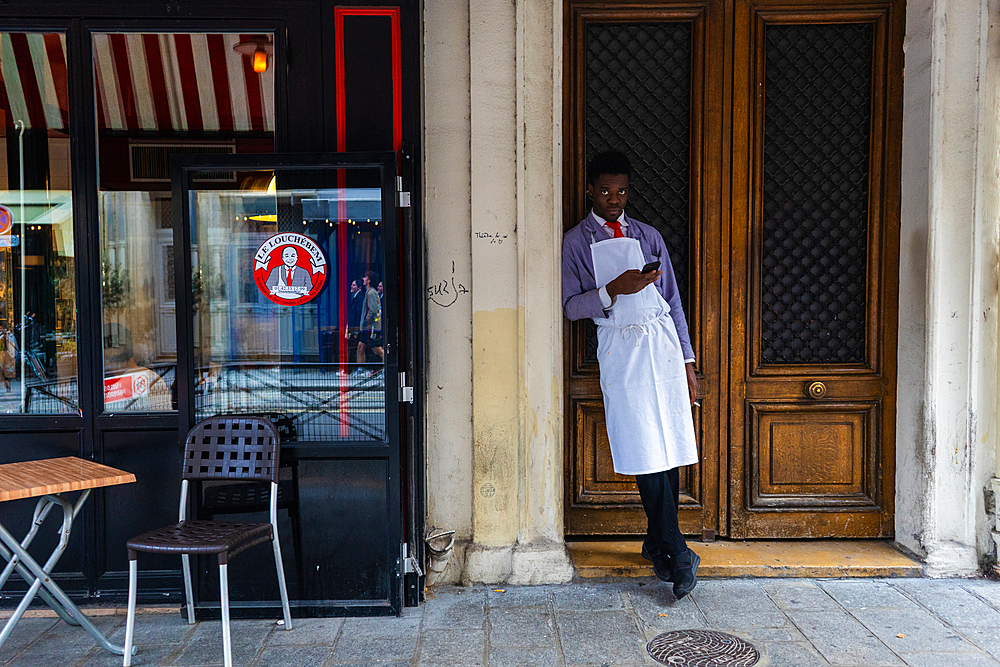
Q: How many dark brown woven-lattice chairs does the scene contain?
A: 1